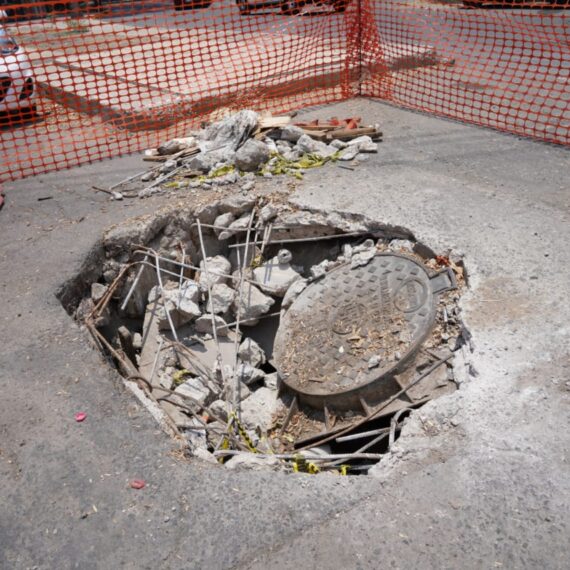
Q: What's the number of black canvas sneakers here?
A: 0